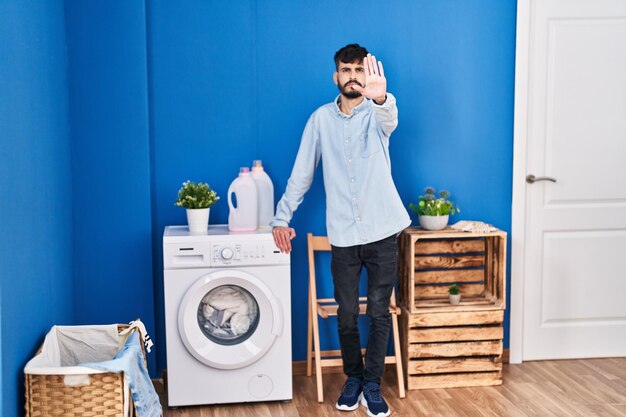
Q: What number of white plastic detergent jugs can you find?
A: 2